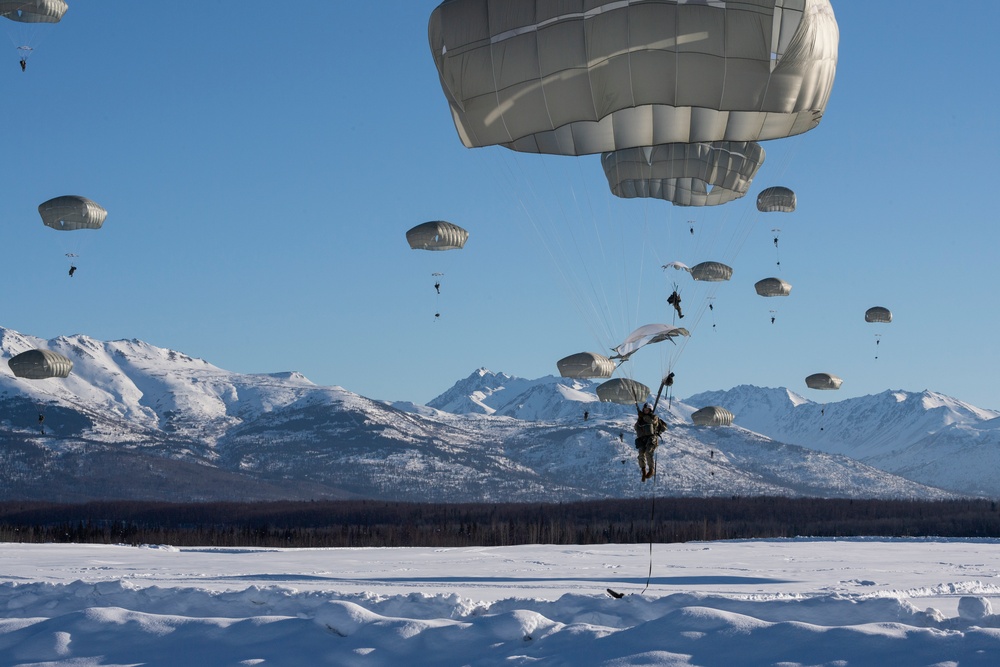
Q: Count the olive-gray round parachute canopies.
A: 14